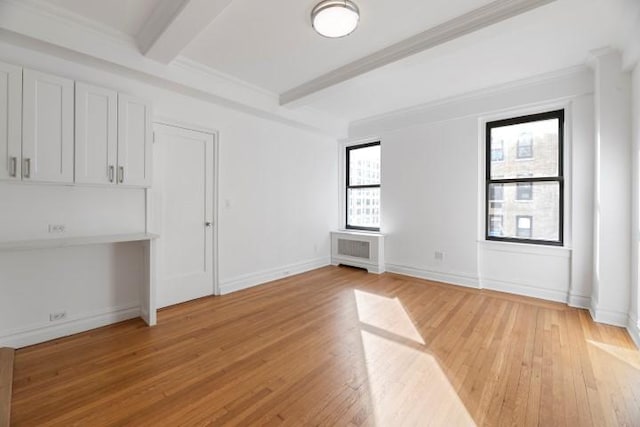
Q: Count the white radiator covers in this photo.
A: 1